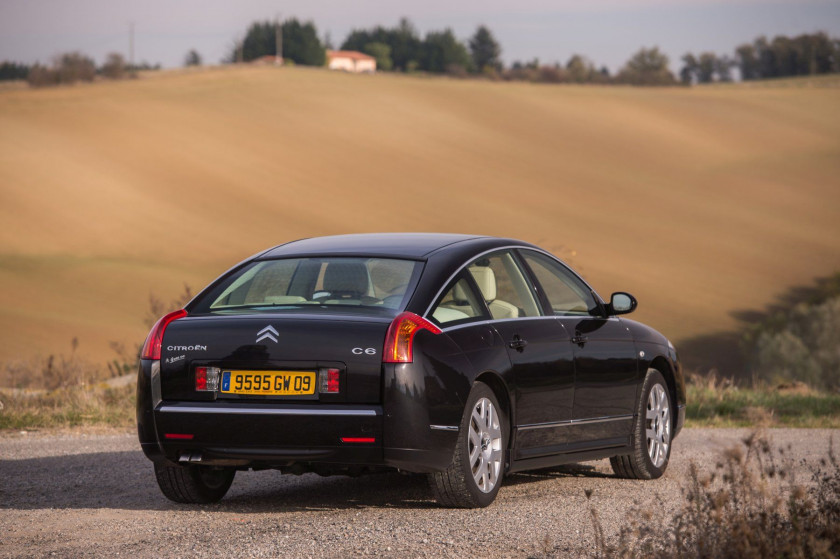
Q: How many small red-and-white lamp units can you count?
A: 2